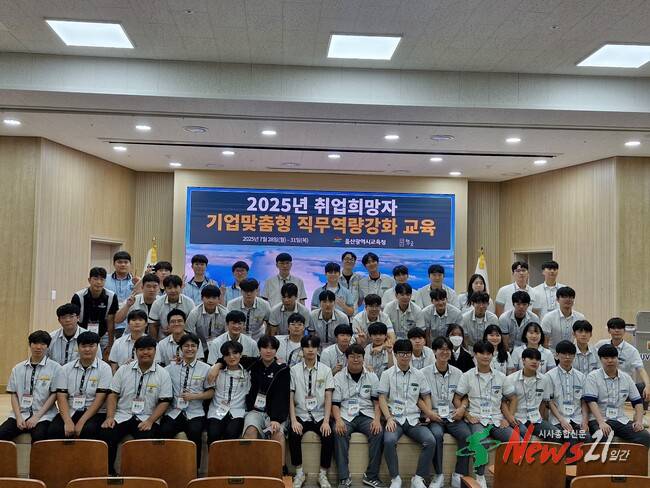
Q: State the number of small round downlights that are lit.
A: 13